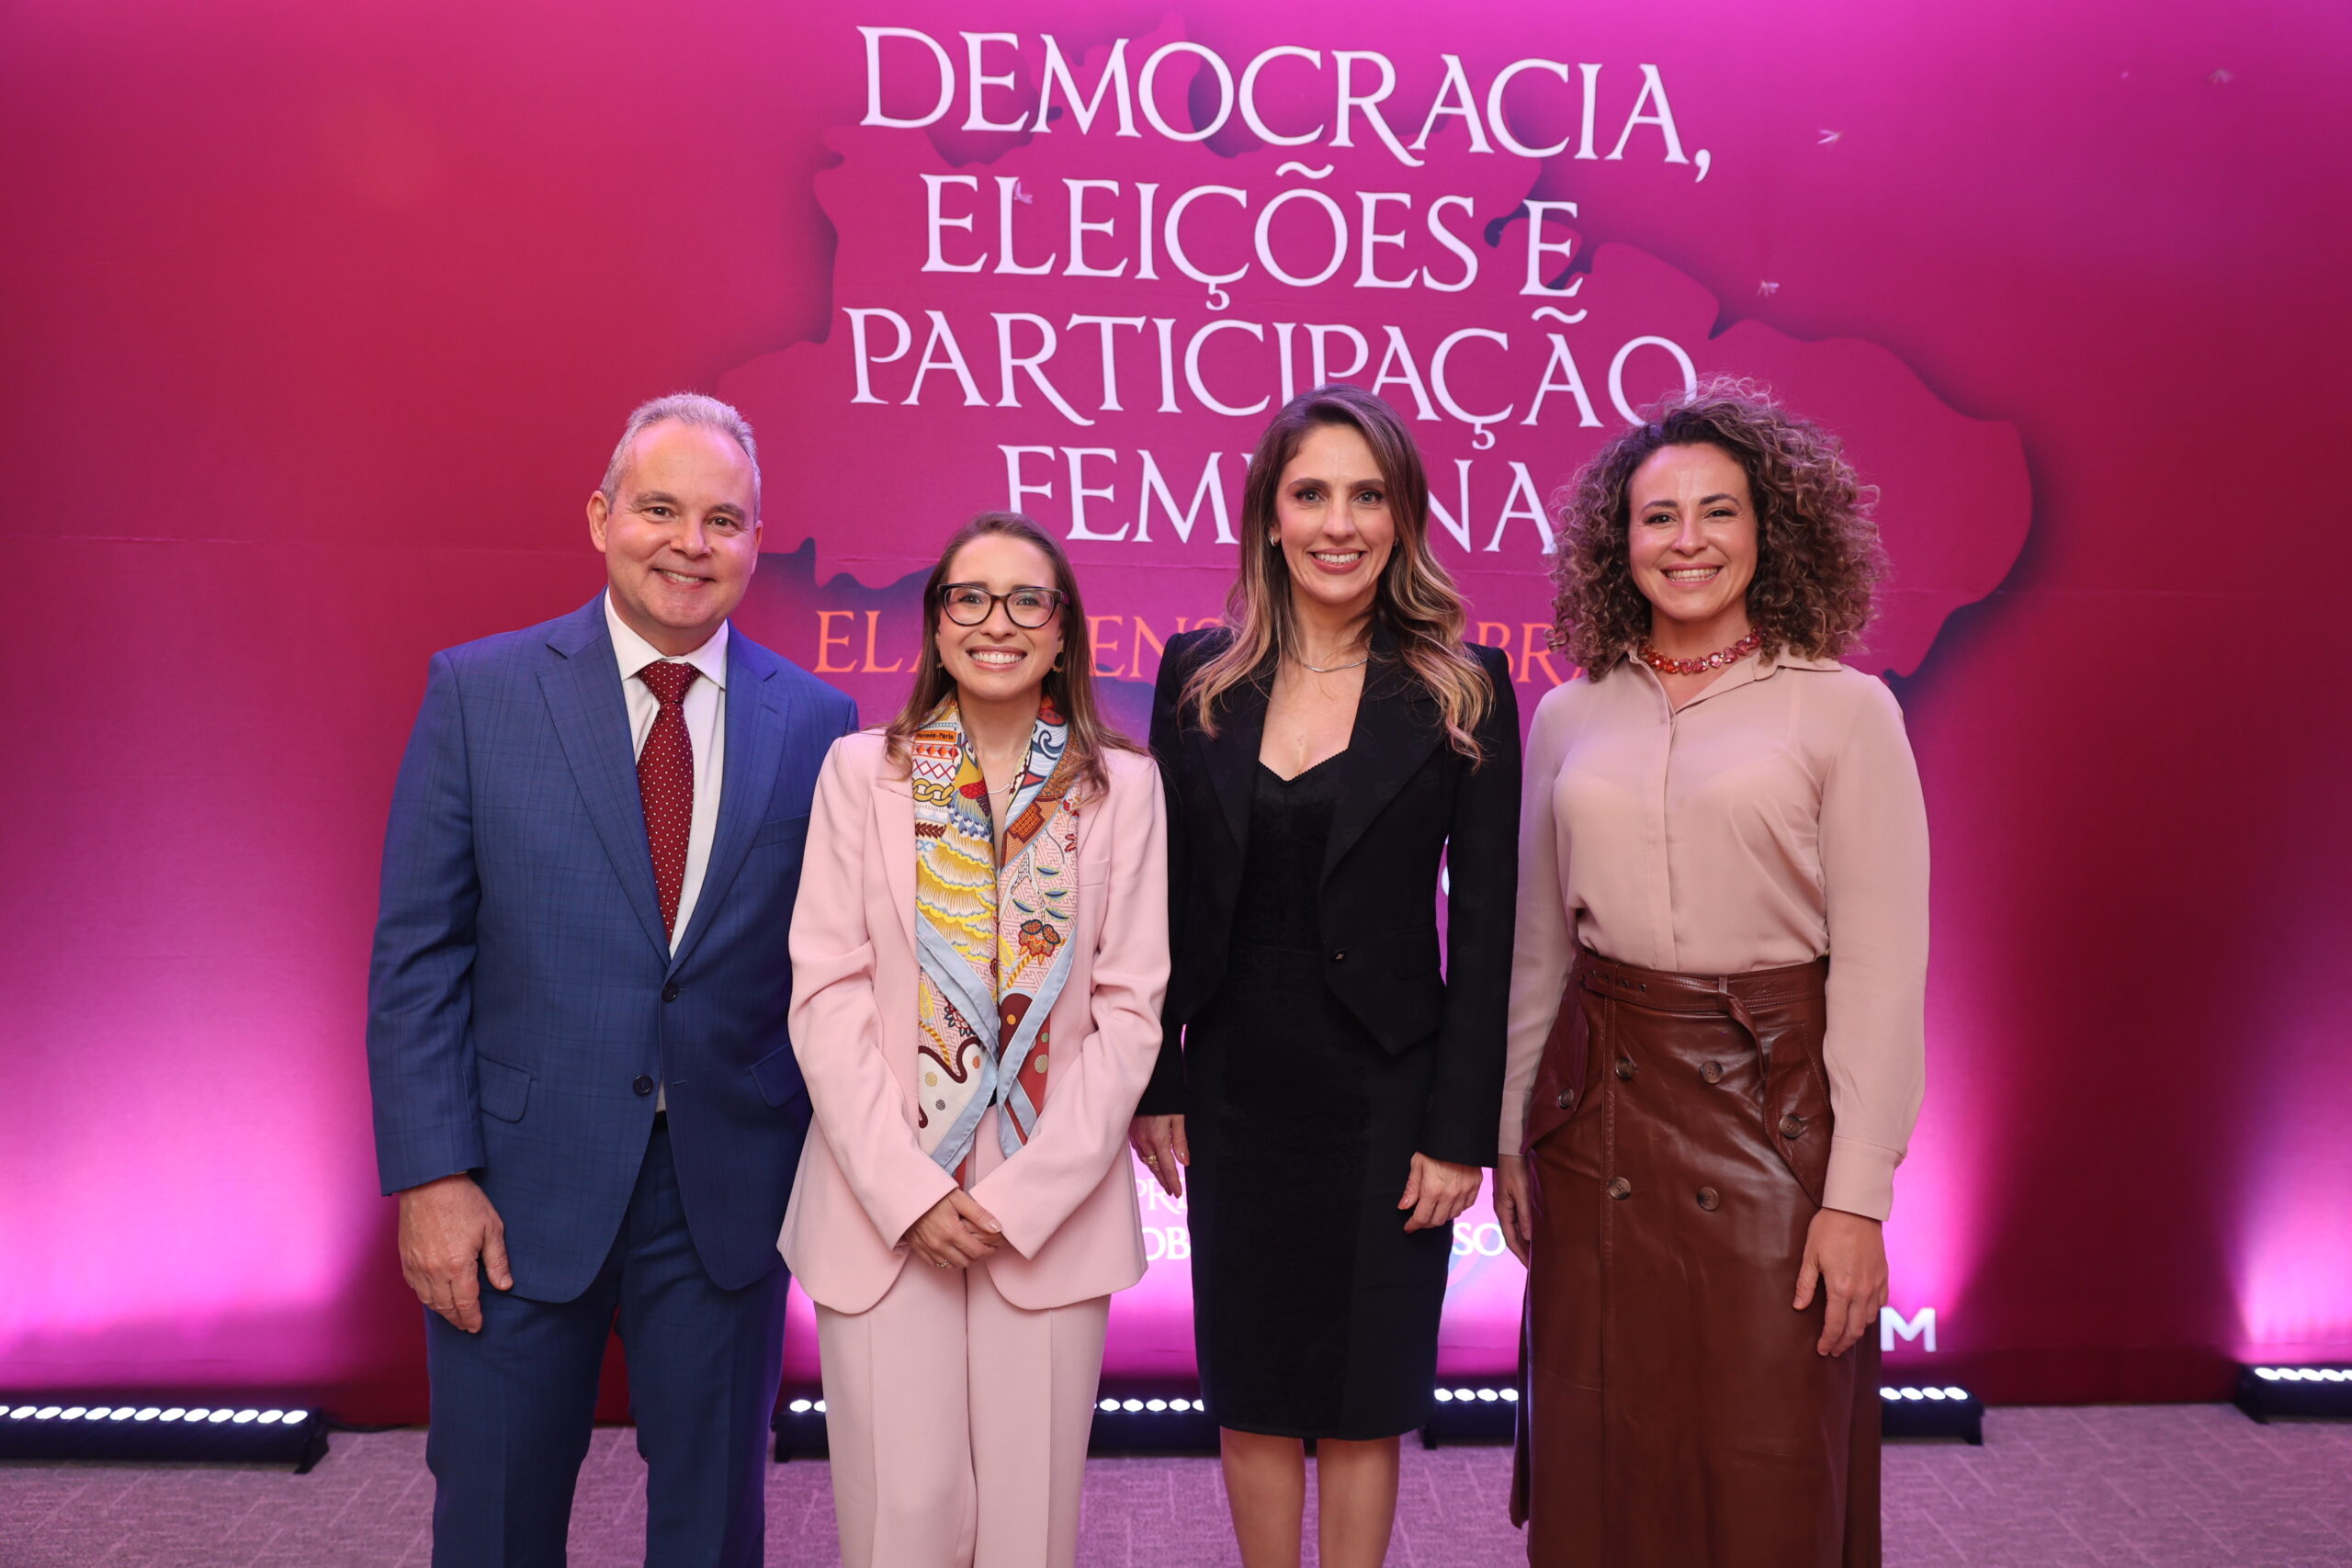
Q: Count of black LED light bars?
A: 4